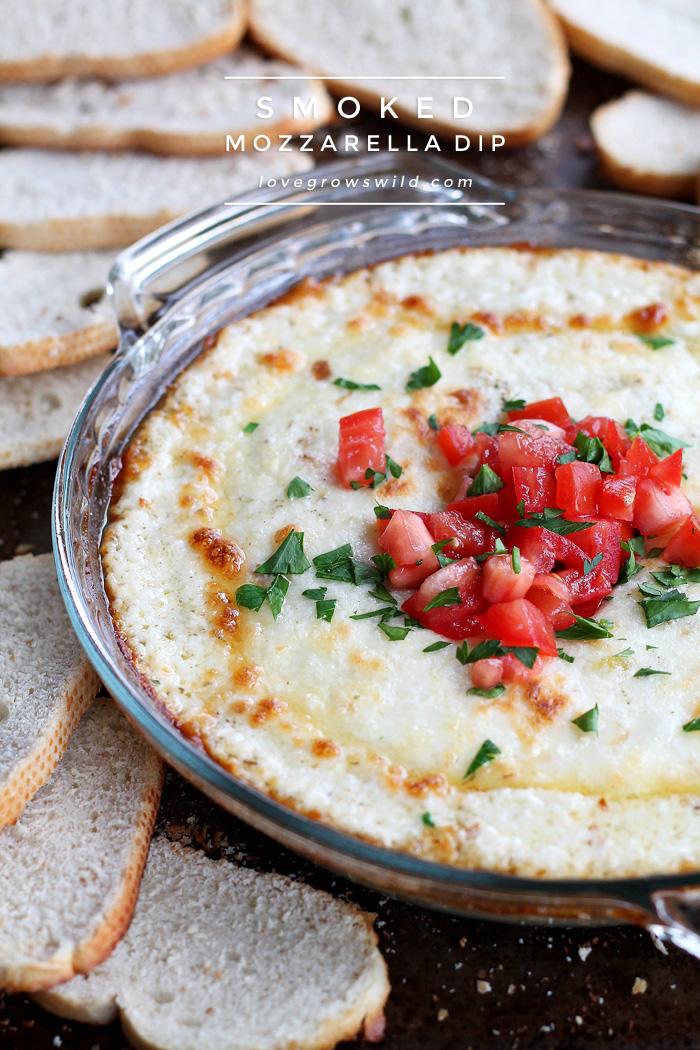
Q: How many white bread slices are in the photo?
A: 11